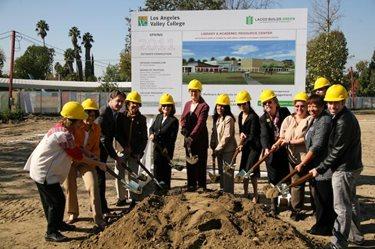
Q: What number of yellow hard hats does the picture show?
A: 11